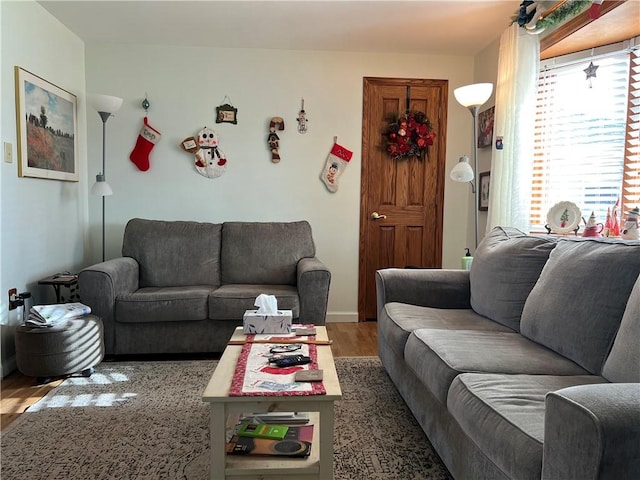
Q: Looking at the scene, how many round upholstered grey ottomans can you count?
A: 1